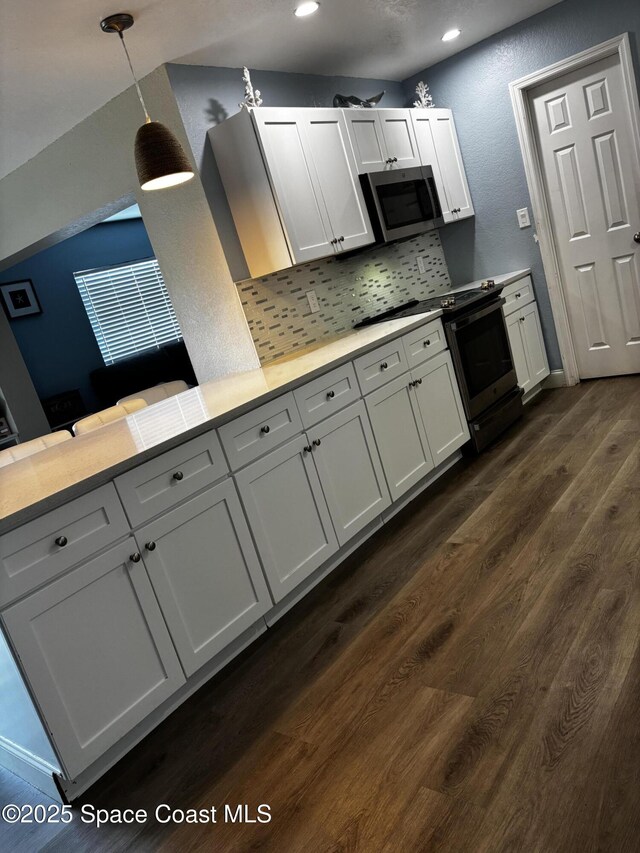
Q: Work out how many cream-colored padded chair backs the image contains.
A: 3